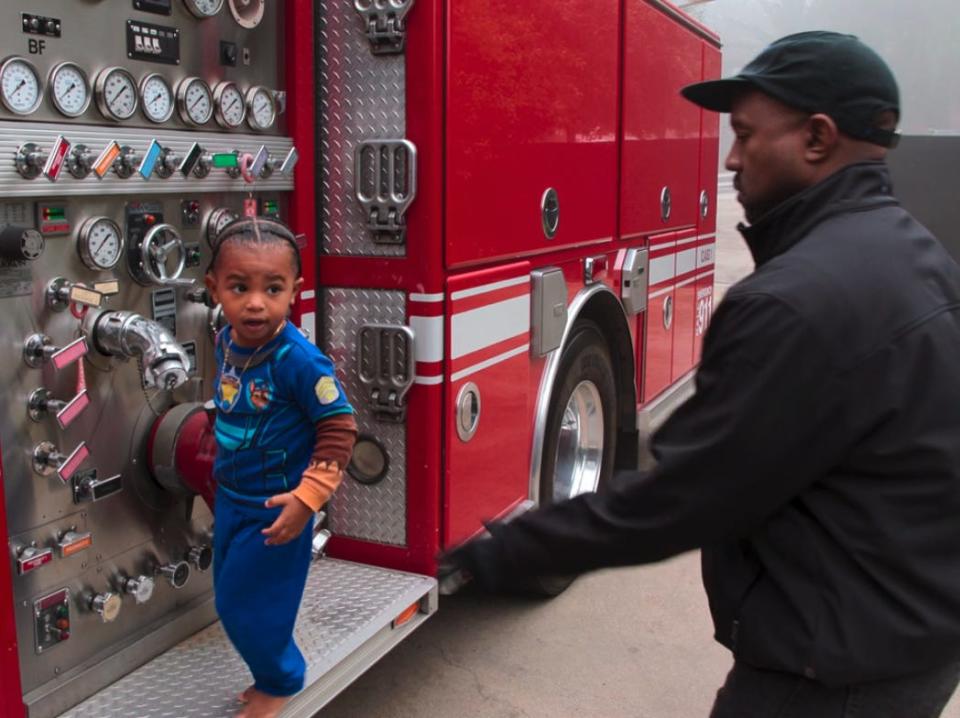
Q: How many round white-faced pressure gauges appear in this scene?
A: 10